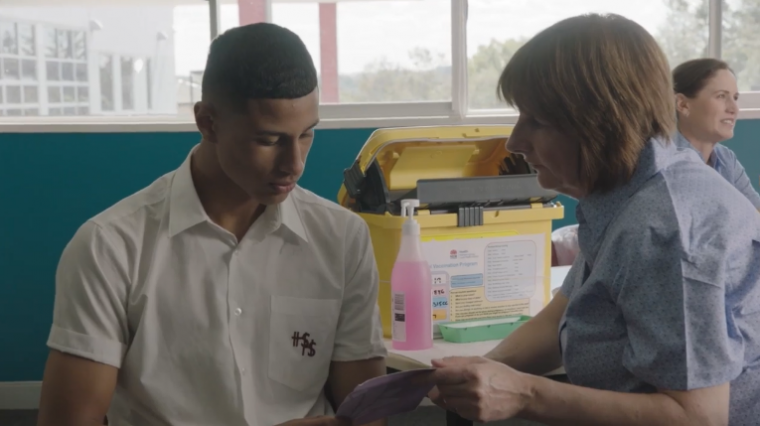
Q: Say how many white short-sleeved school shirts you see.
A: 1